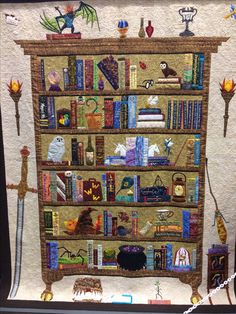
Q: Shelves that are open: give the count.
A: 6